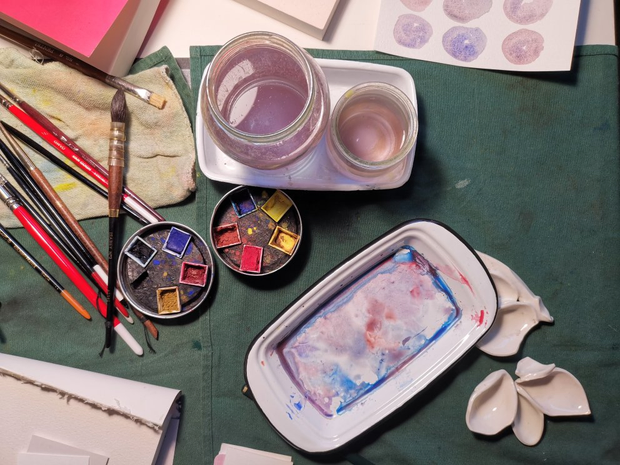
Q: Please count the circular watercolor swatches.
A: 6